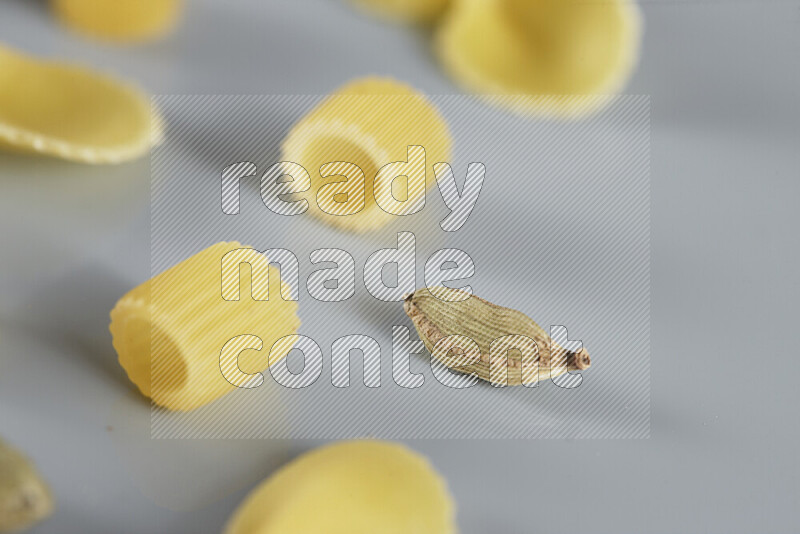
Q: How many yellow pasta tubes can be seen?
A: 2